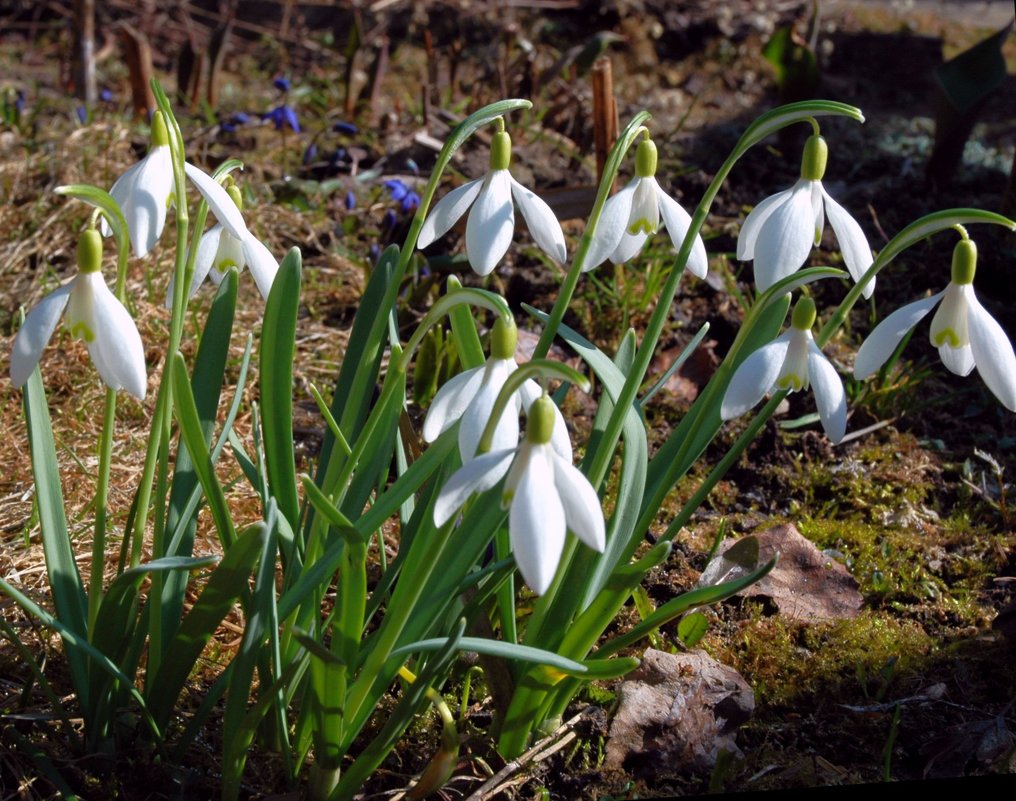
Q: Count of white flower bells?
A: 10